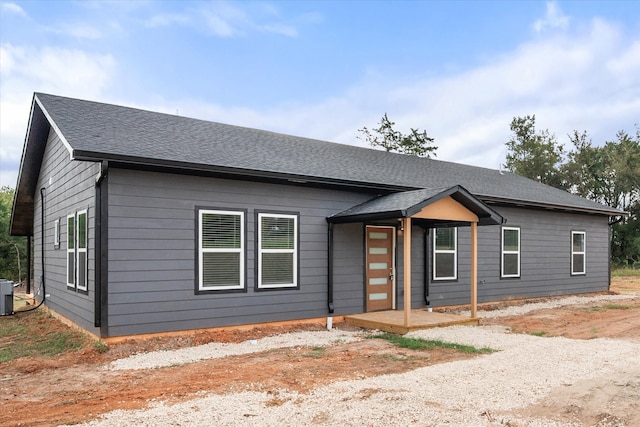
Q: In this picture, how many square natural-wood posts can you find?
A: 2